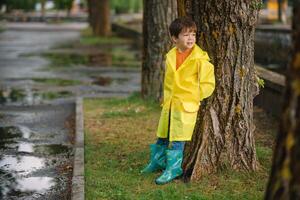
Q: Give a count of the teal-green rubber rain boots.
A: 2